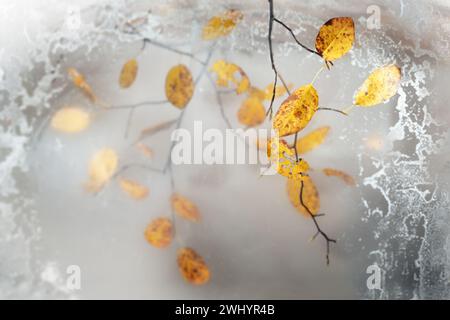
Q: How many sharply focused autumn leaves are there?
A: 4